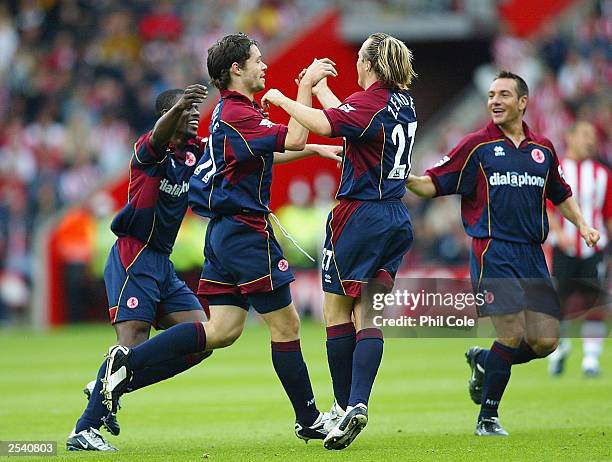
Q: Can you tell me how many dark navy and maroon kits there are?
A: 4